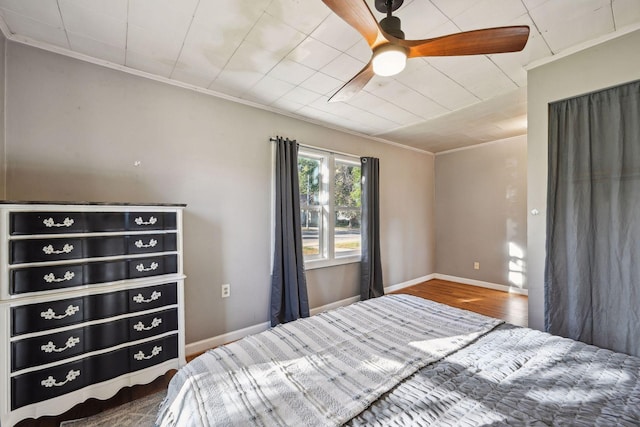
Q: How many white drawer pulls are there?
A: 12